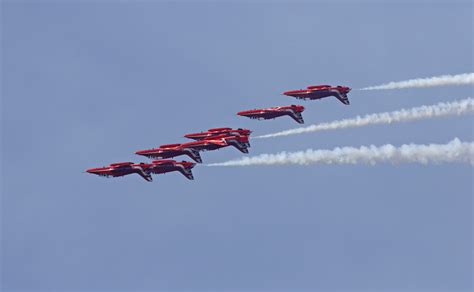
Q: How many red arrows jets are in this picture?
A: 7